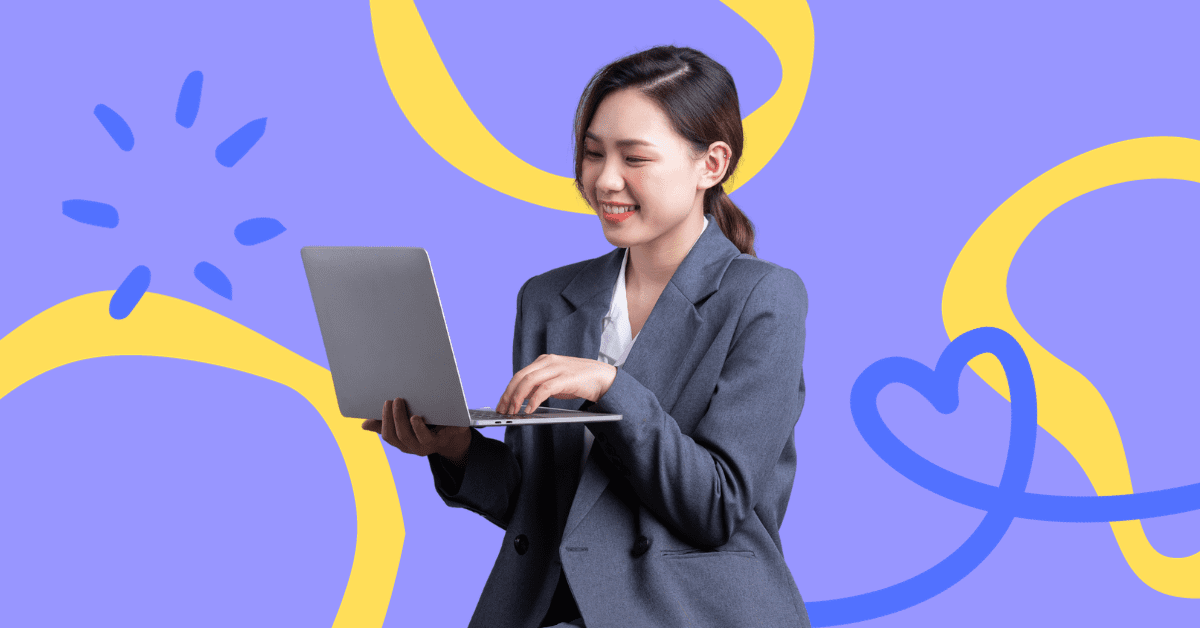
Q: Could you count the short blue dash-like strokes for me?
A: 7